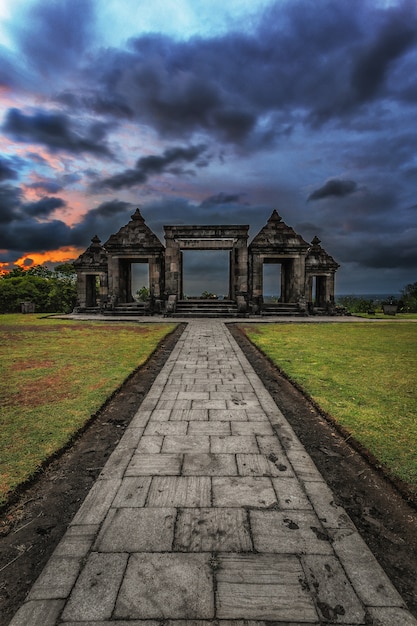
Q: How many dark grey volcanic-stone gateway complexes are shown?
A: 1